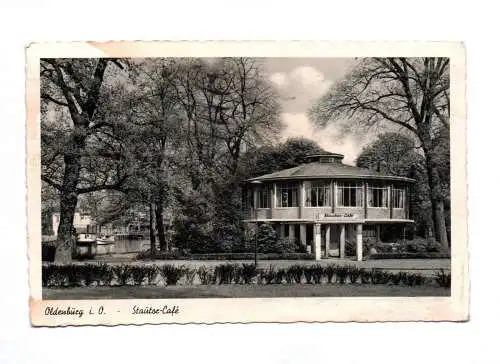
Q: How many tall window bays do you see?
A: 6